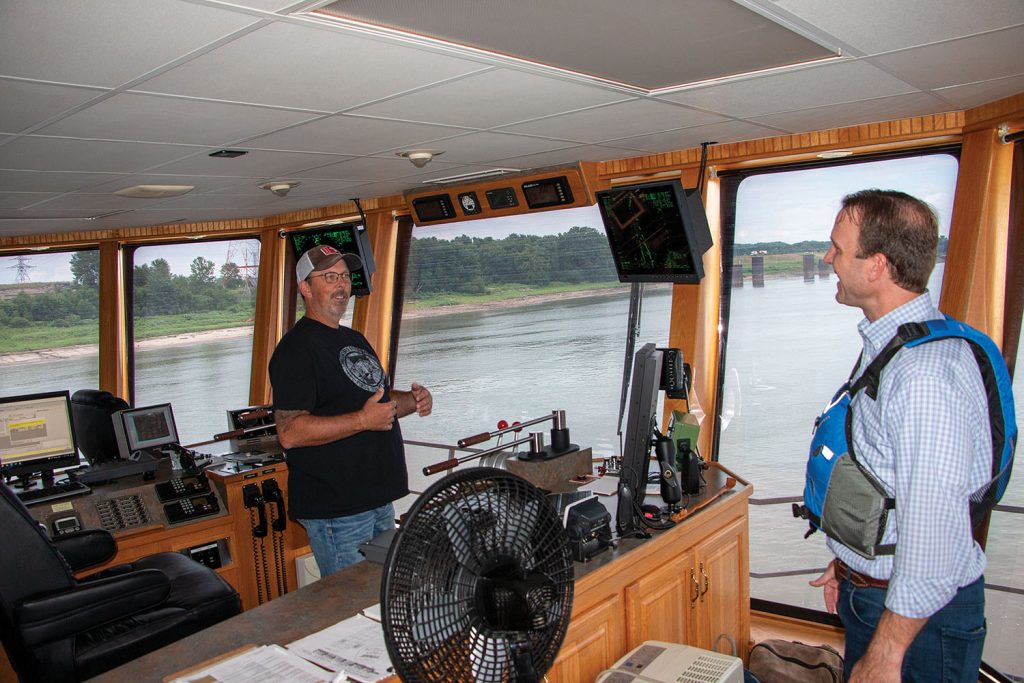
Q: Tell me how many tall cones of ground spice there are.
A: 0